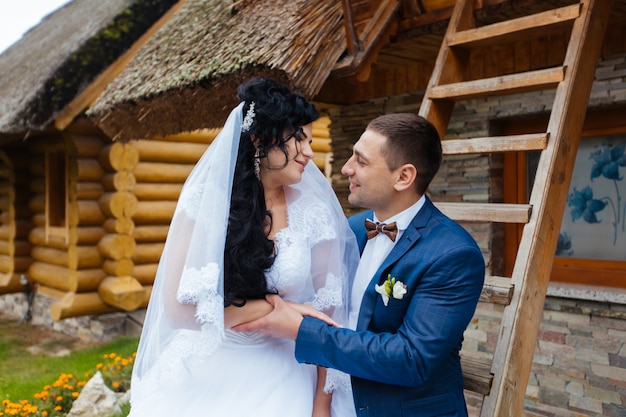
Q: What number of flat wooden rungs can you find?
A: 6